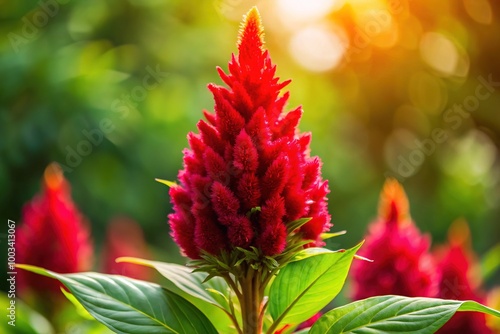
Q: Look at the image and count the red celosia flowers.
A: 5